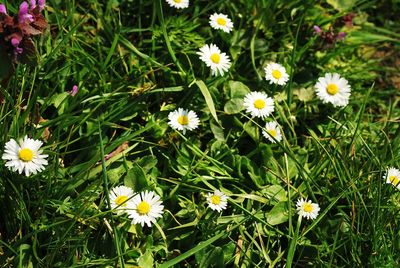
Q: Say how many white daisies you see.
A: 14